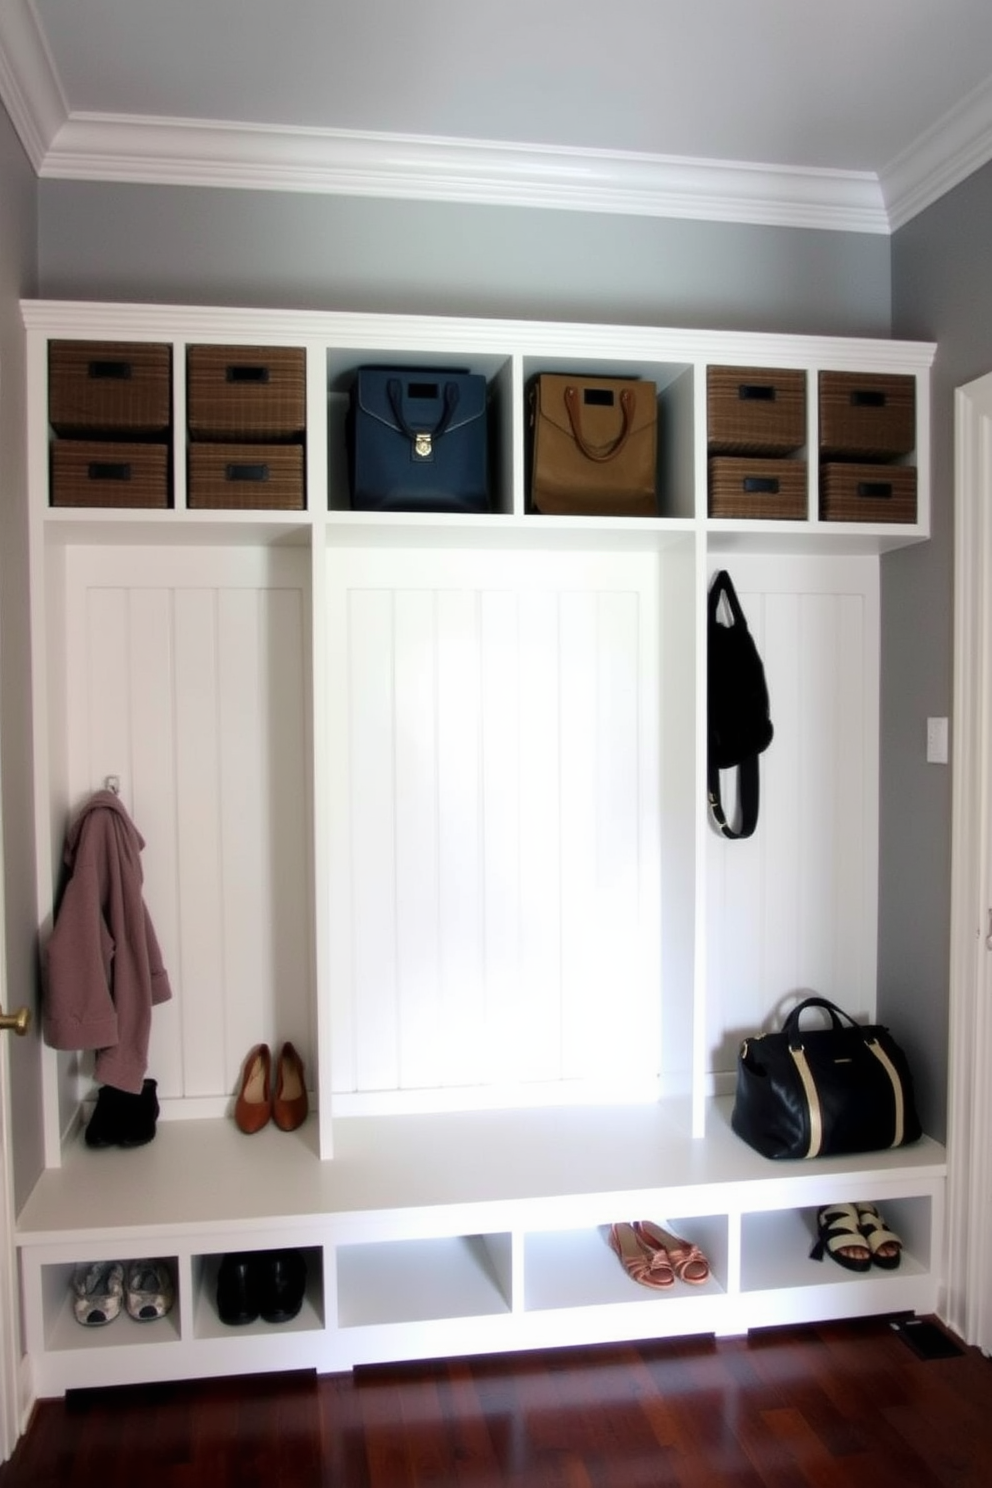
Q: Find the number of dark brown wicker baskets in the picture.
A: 8